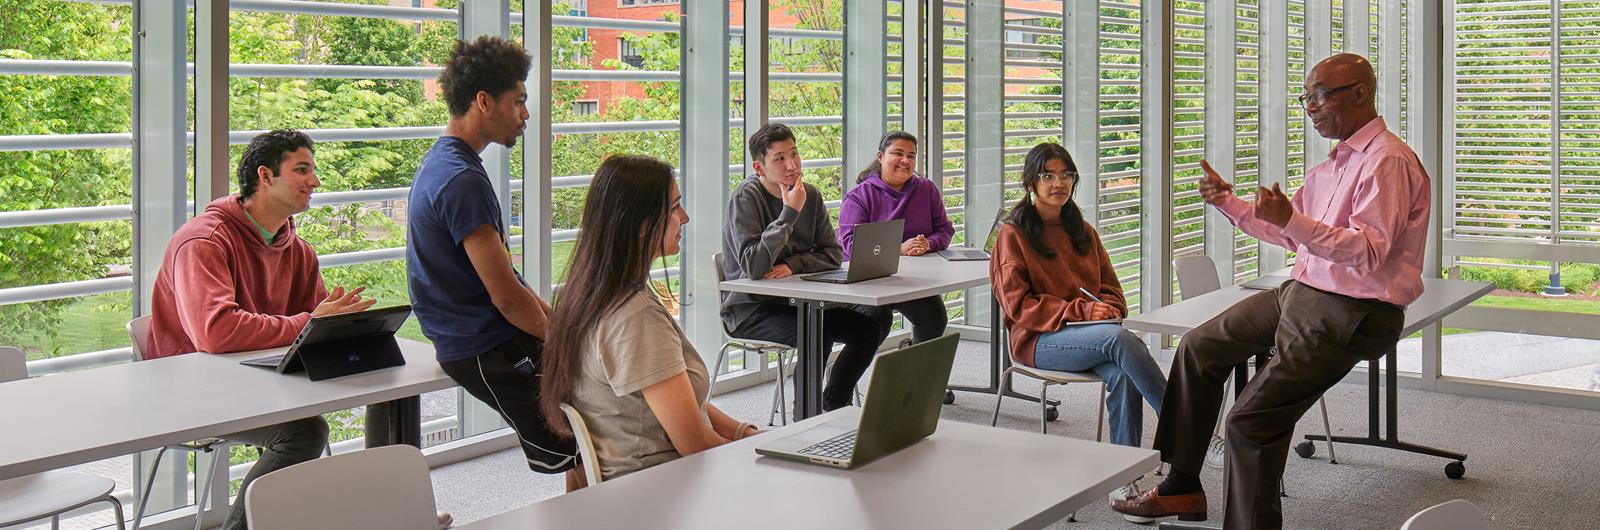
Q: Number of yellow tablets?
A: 0